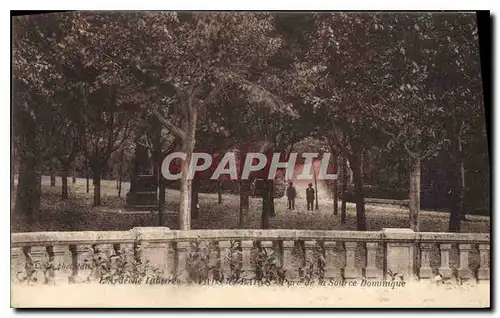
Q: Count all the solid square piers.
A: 2